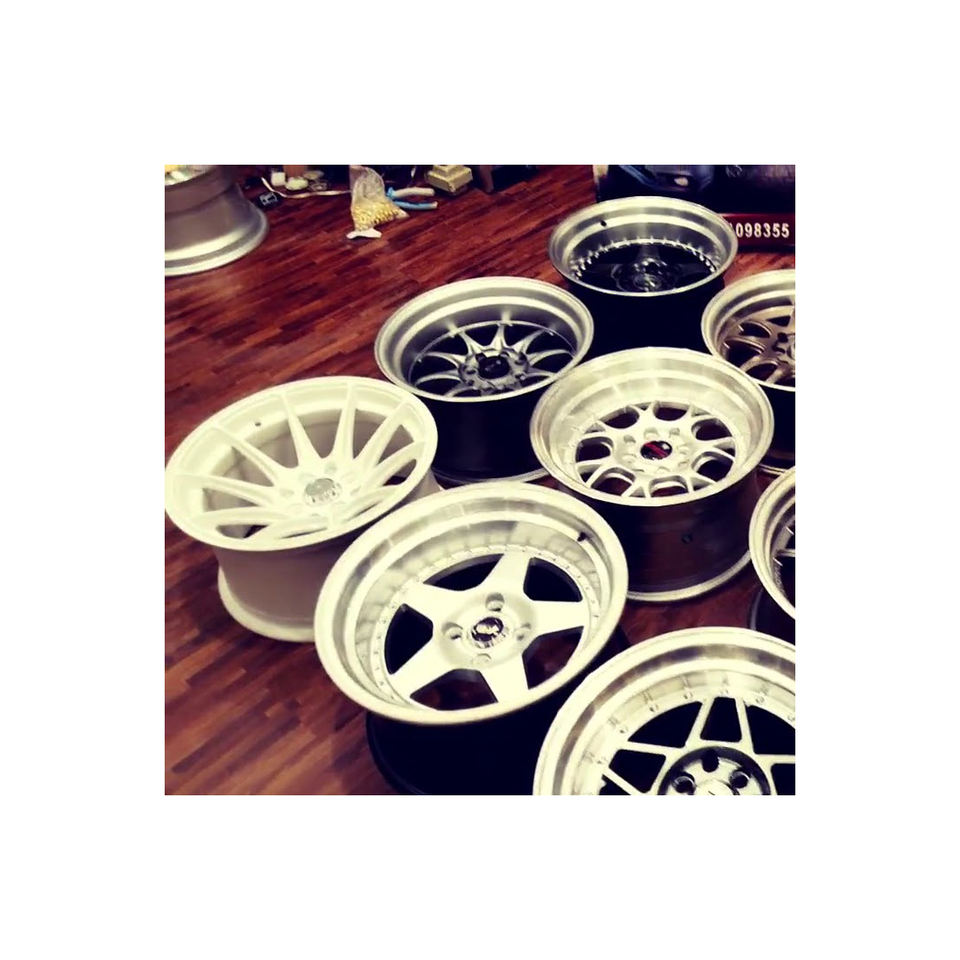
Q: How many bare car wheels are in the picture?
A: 9